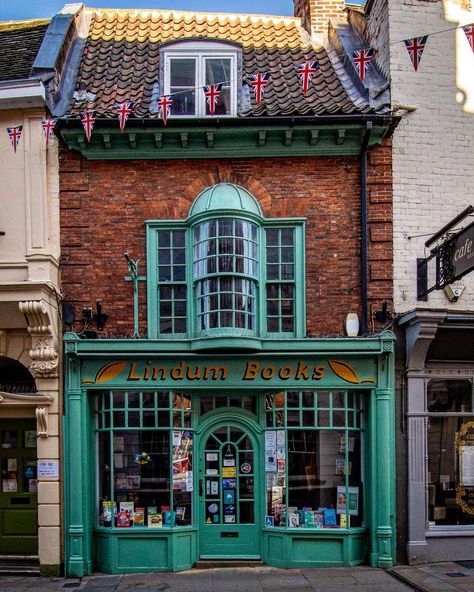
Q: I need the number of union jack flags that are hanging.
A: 11